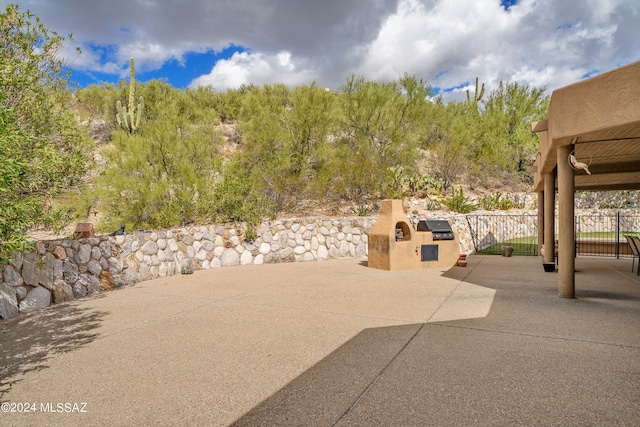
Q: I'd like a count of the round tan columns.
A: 3